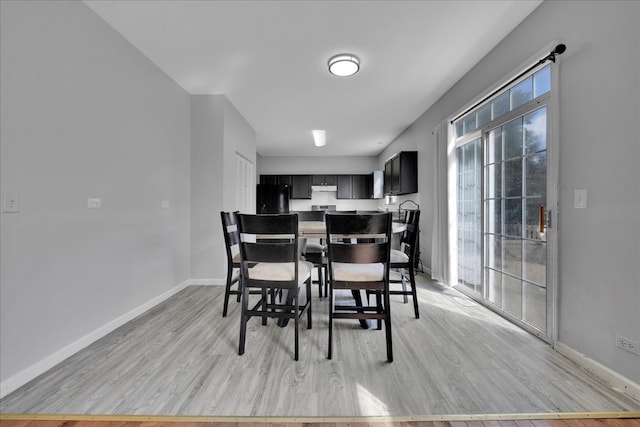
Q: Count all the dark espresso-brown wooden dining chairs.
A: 6